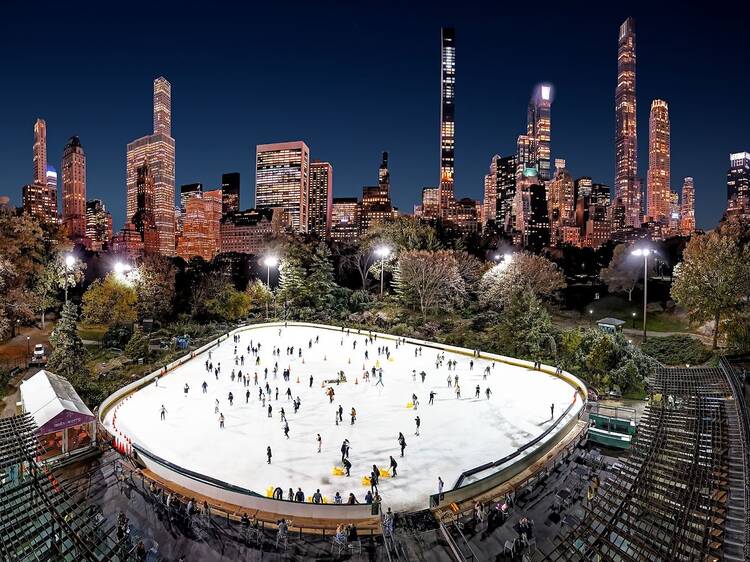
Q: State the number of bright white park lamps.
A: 6